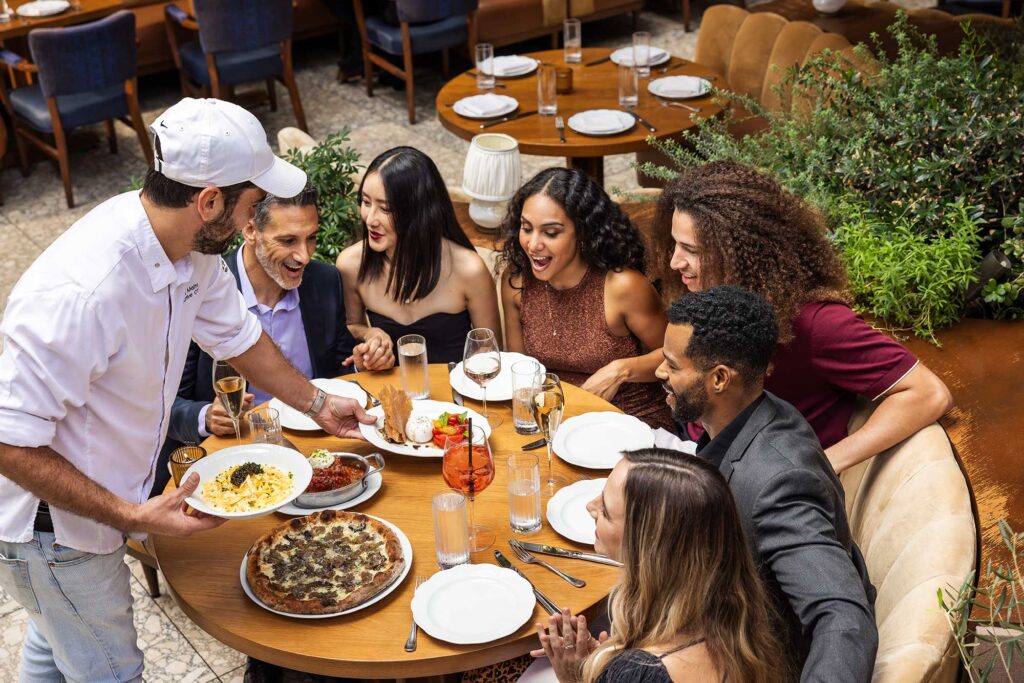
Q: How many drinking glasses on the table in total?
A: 9